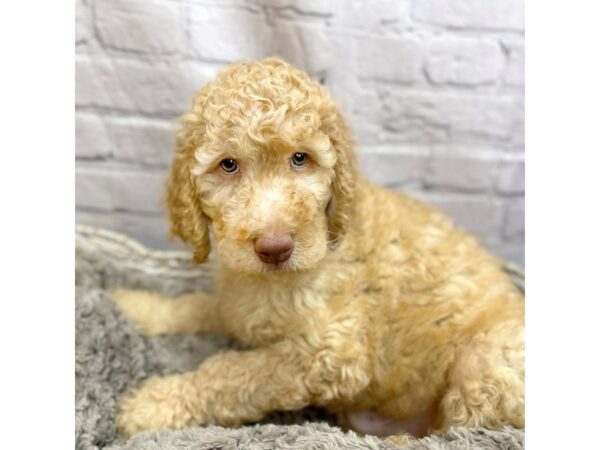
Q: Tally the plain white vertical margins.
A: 2